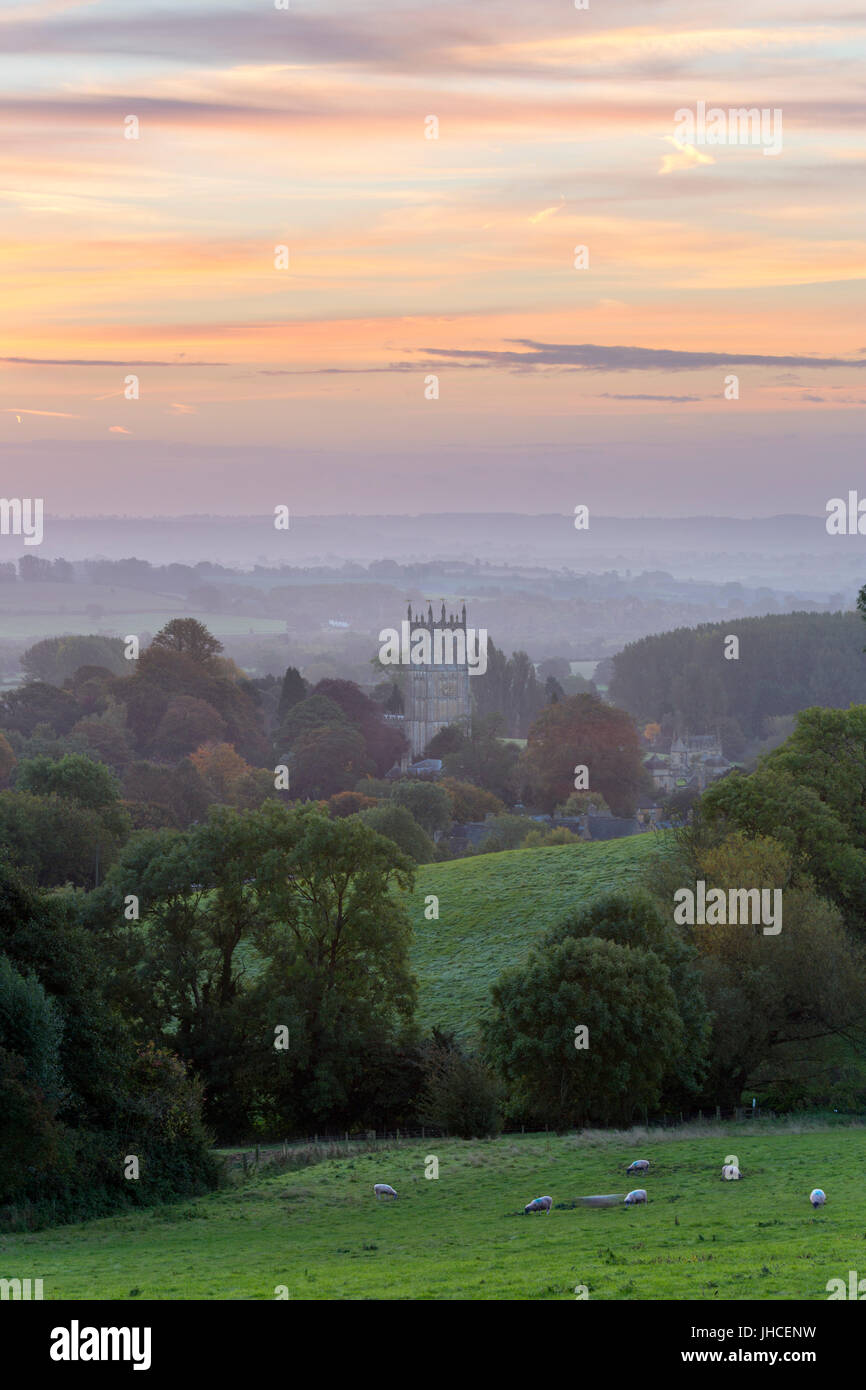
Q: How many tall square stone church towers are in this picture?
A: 1